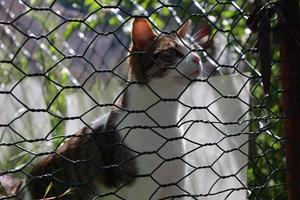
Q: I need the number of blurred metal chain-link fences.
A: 1